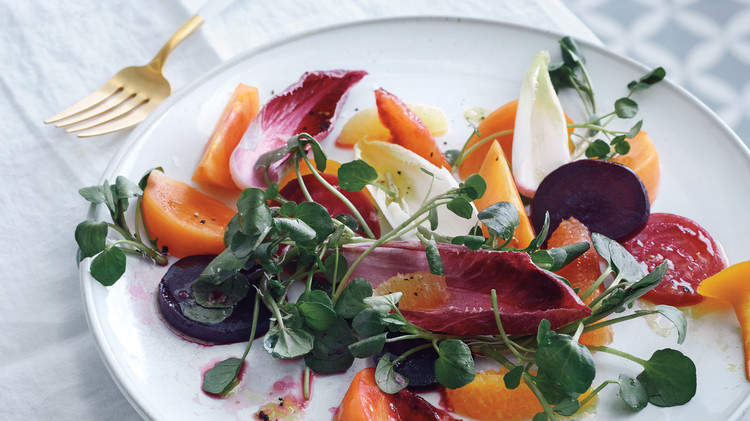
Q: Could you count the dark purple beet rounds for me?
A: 3